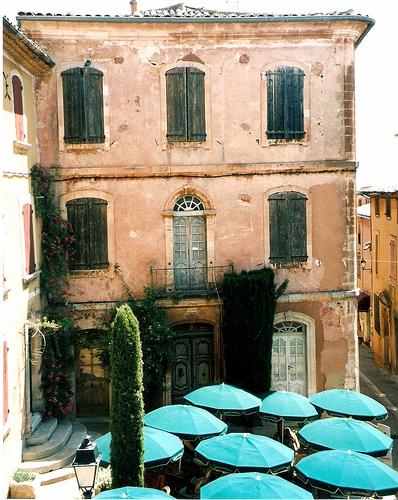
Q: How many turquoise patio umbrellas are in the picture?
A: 10